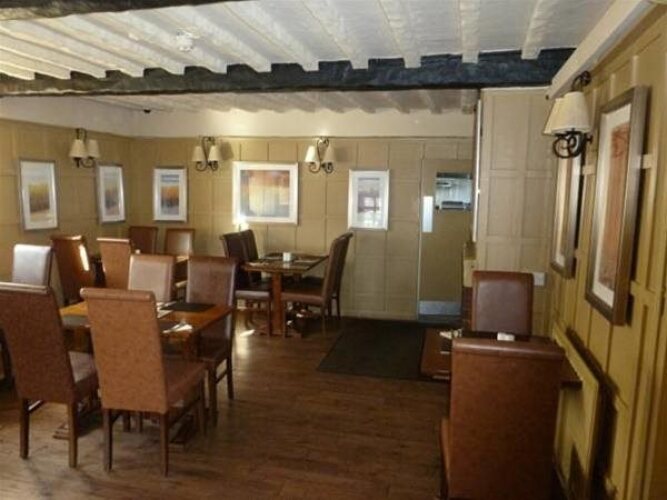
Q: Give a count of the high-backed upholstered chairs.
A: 15